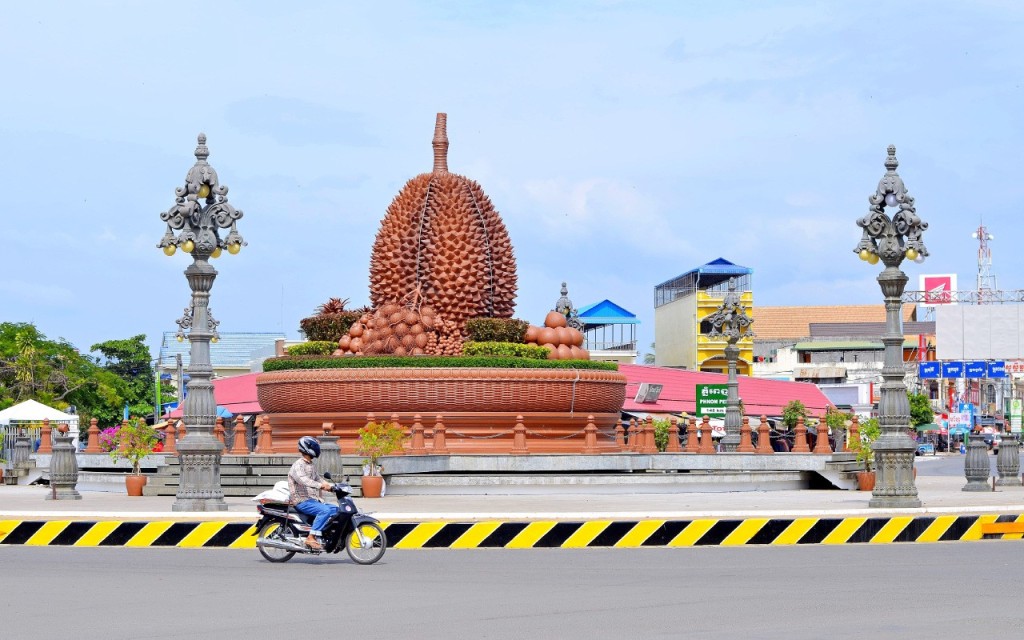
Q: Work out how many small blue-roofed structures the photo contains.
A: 2